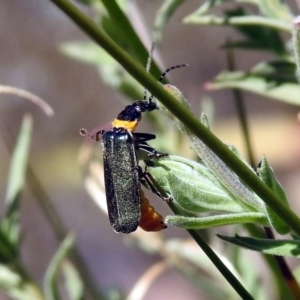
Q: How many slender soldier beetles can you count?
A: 1